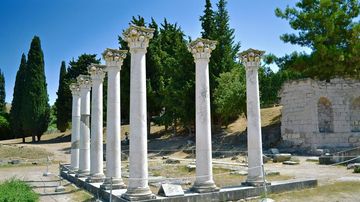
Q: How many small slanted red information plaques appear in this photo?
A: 0